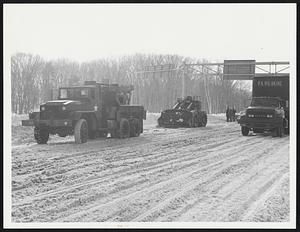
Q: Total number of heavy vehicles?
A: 3